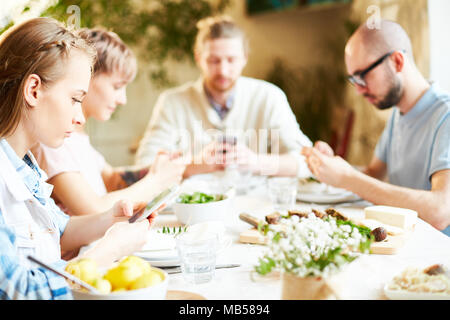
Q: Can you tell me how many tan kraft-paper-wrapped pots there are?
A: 1